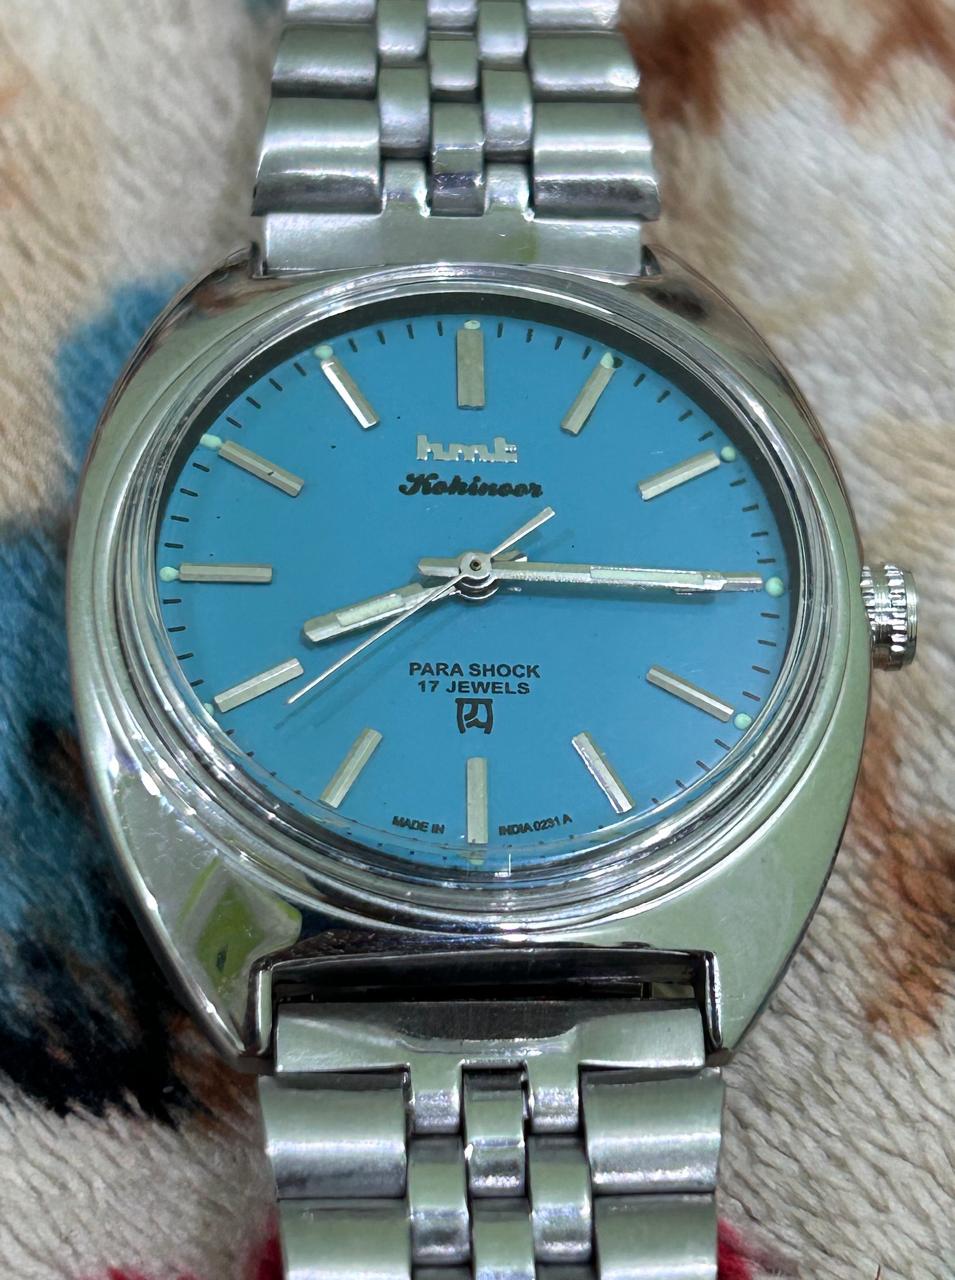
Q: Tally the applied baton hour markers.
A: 12